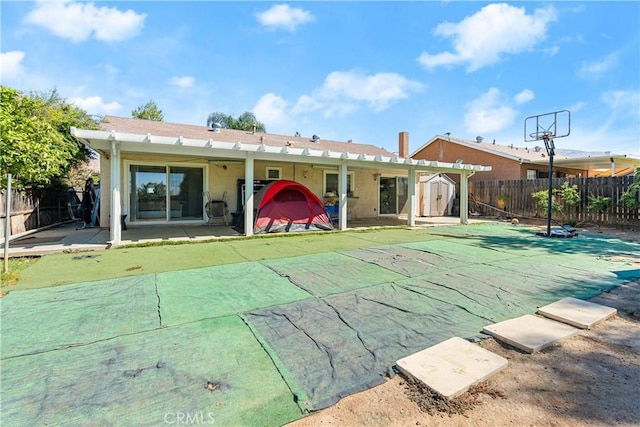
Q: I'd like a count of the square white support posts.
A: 5